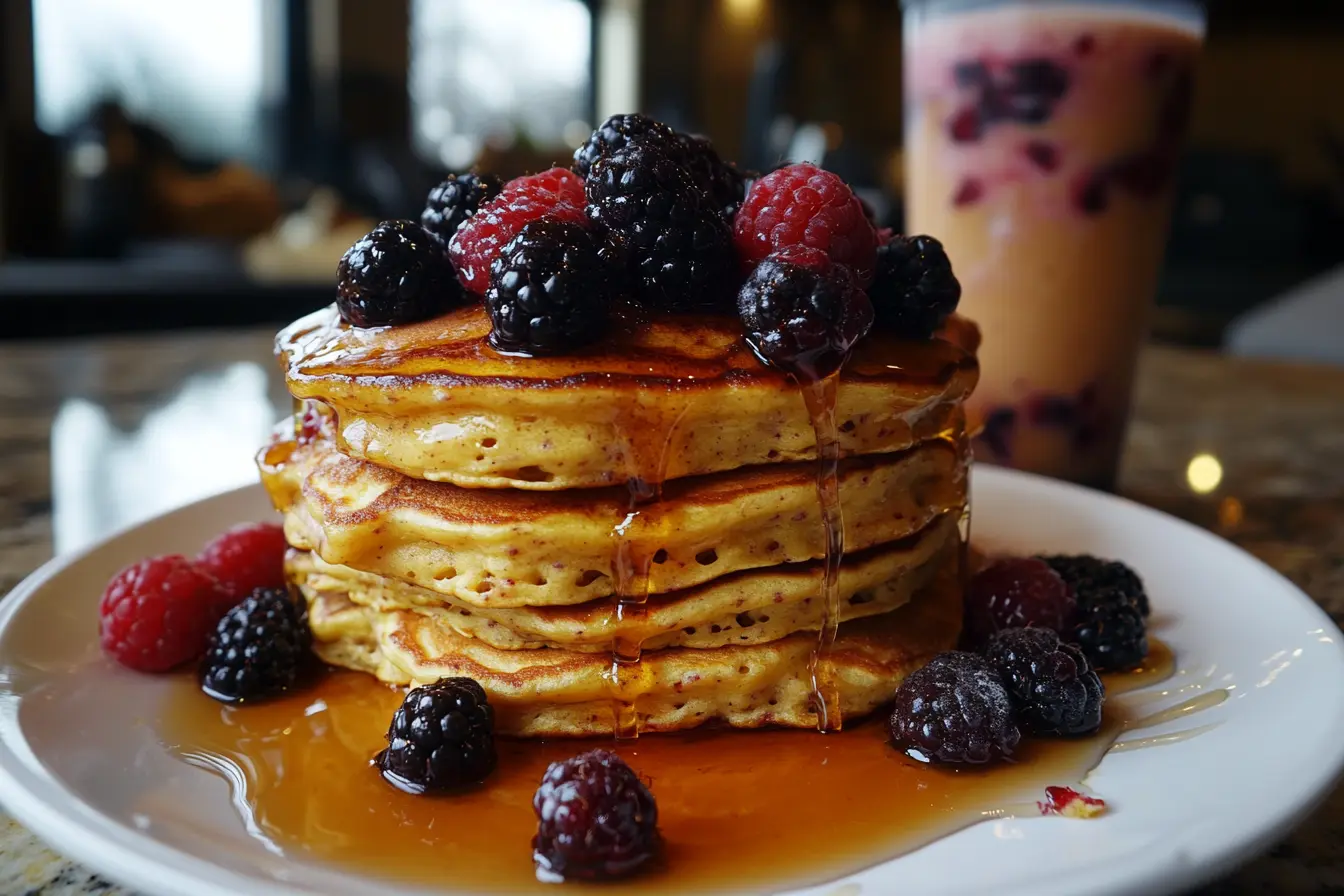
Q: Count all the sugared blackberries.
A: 2